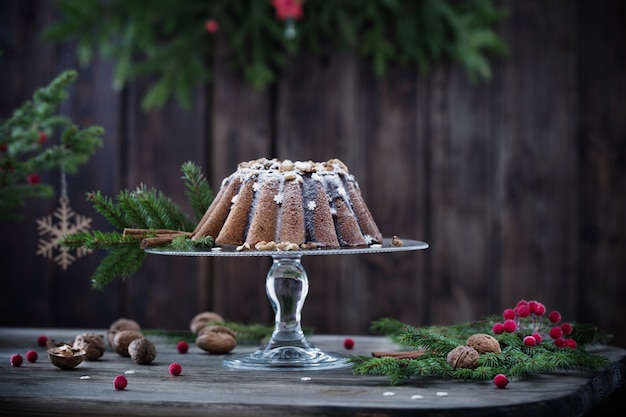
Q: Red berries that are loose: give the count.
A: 8